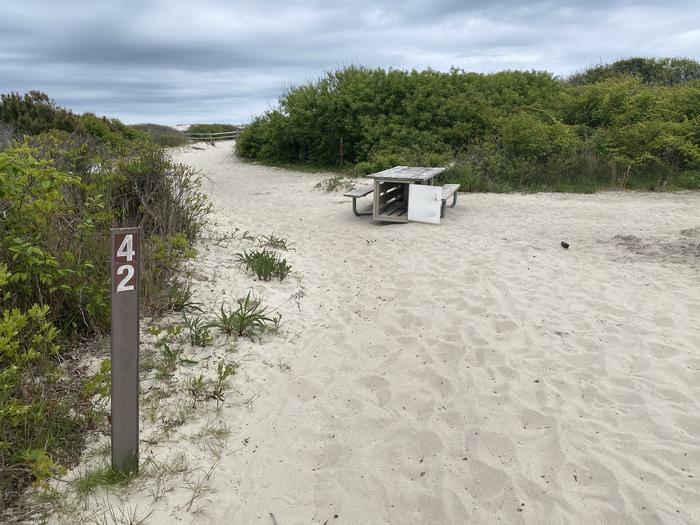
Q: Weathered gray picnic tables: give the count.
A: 1